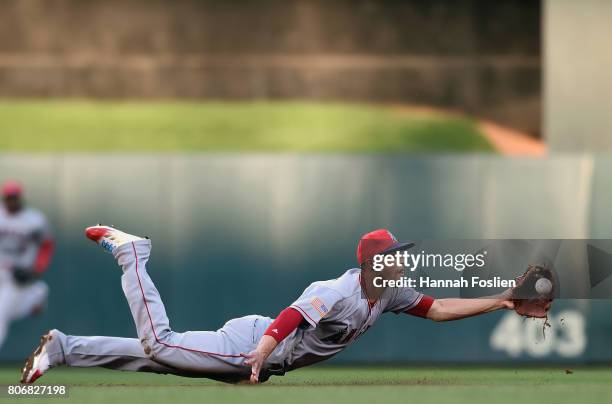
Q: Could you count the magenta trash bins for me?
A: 0